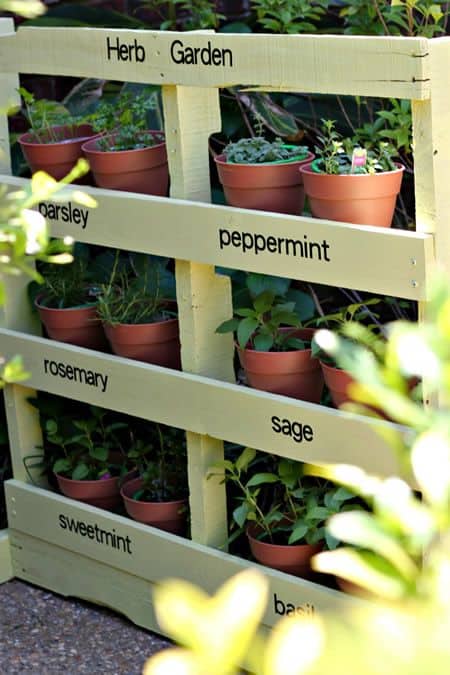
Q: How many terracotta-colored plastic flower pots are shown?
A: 12